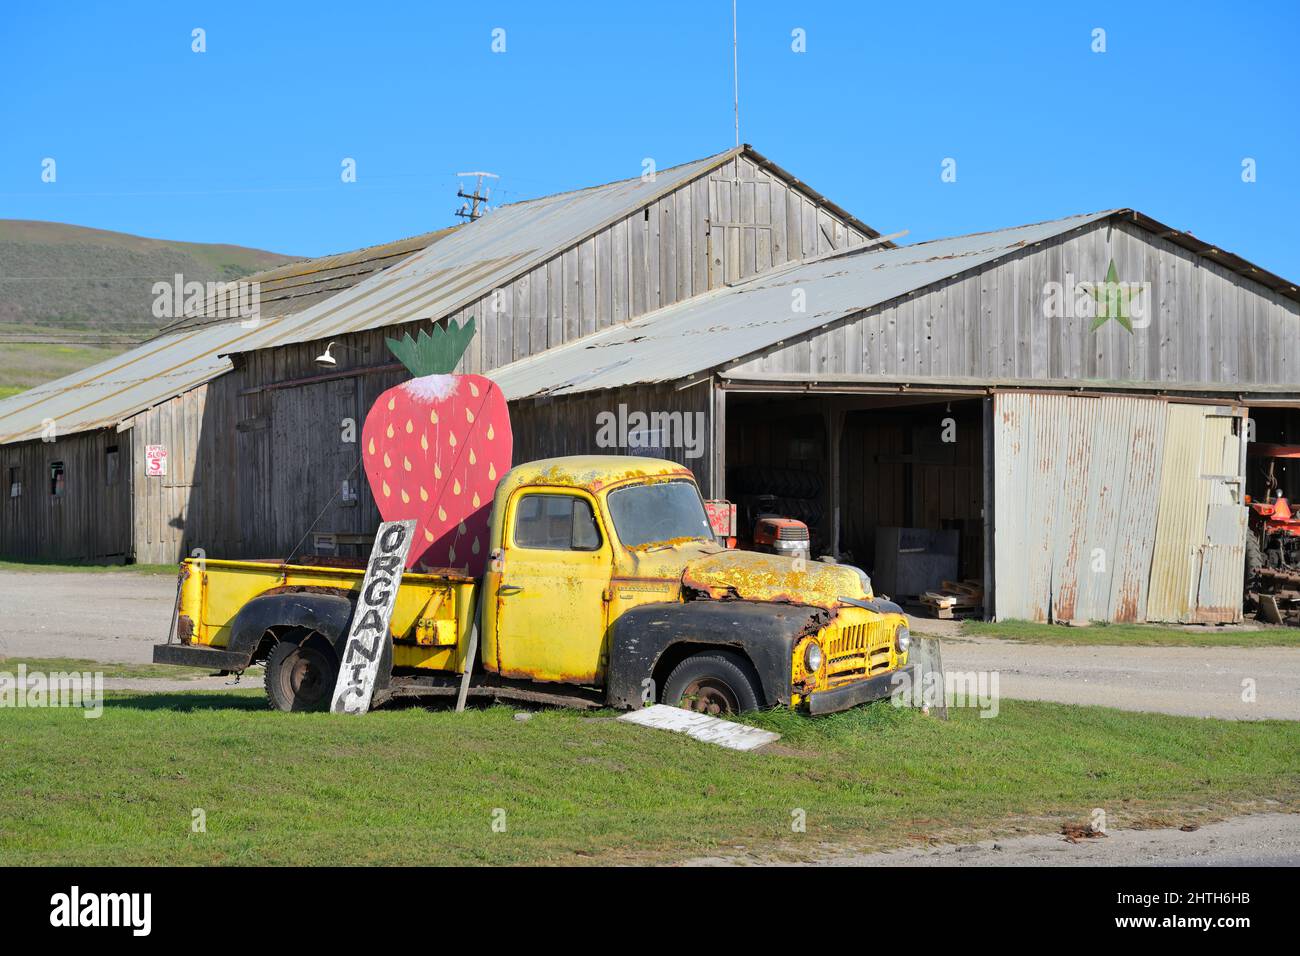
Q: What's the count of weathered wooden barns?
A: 2